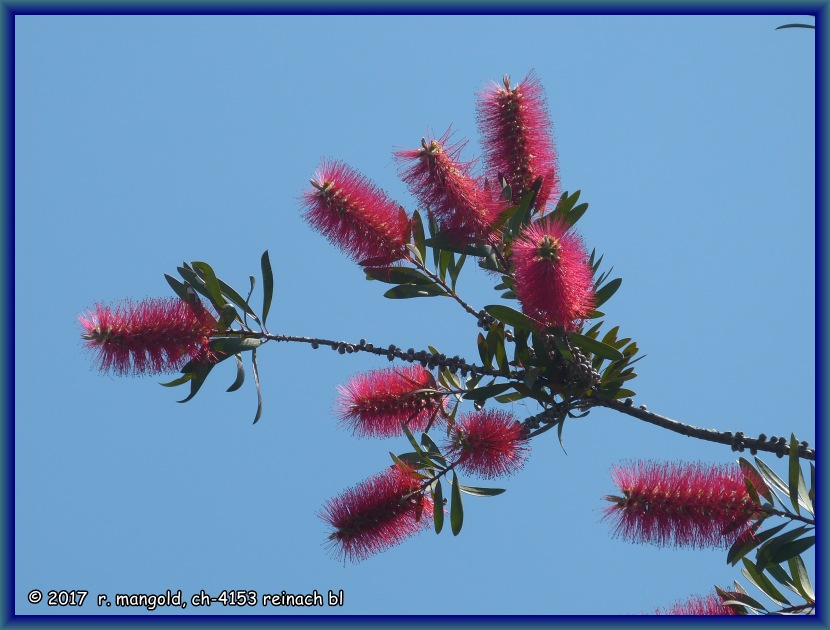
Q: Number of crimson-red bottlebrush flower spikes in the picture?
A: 10